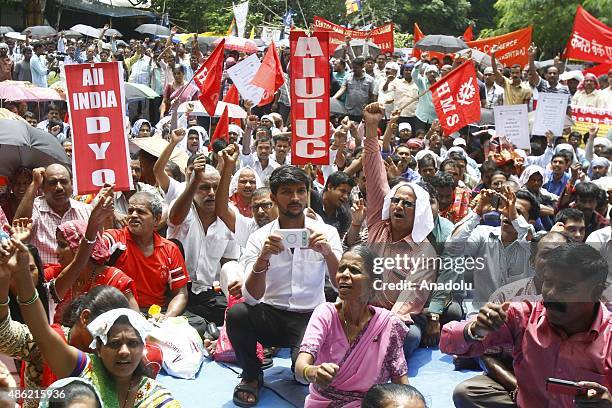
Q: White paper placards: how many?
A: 3